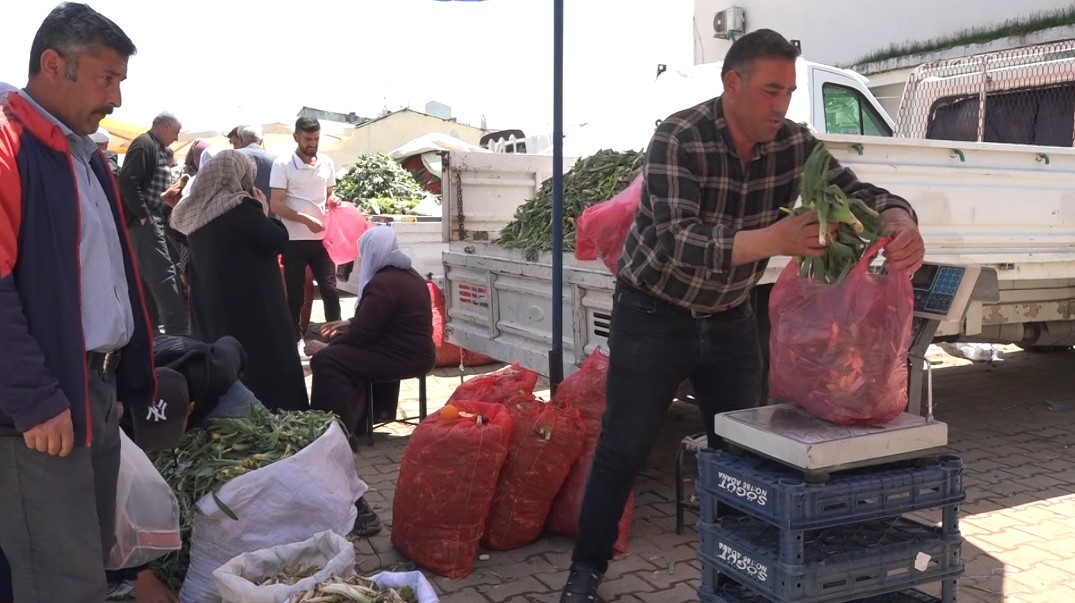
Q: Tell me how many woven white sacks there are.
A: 3